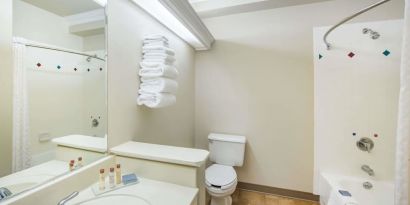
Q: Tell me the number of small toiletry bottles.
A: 3